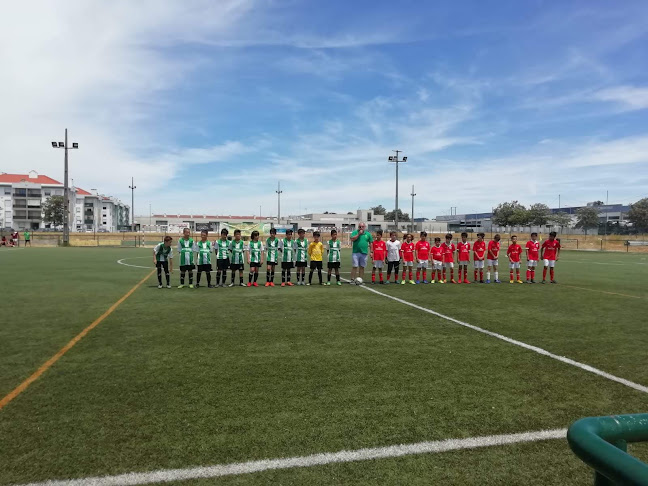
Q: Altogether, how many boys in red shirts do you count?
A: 11